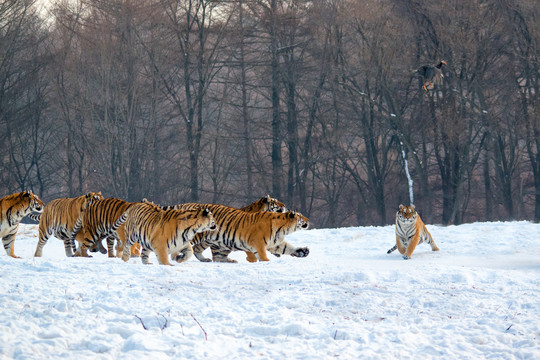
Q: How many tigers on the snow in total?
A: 7